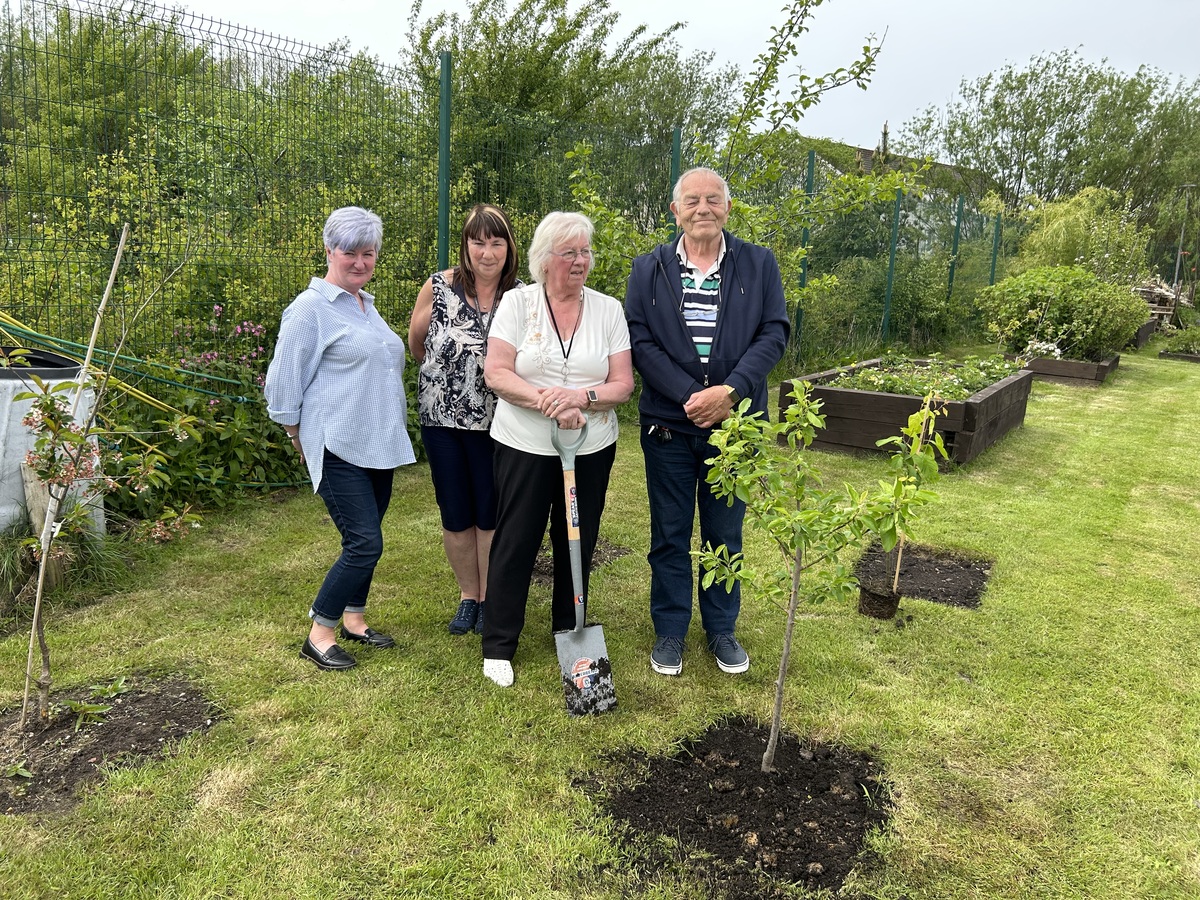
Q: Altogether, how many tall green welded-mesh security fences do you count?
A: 1